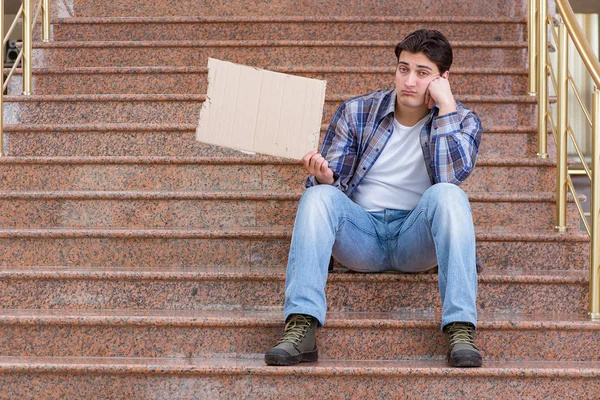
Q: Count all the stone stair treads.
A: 11